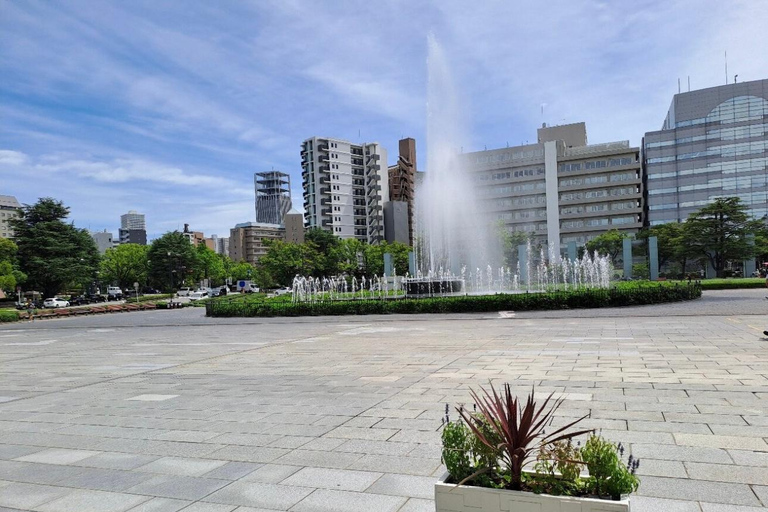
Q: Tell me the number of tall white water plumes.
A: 1